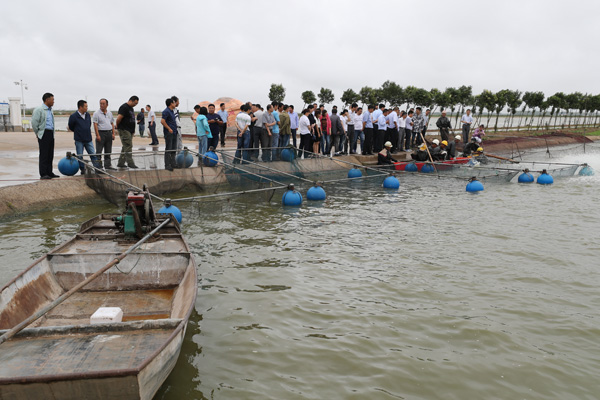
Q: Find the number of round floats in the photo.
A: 15